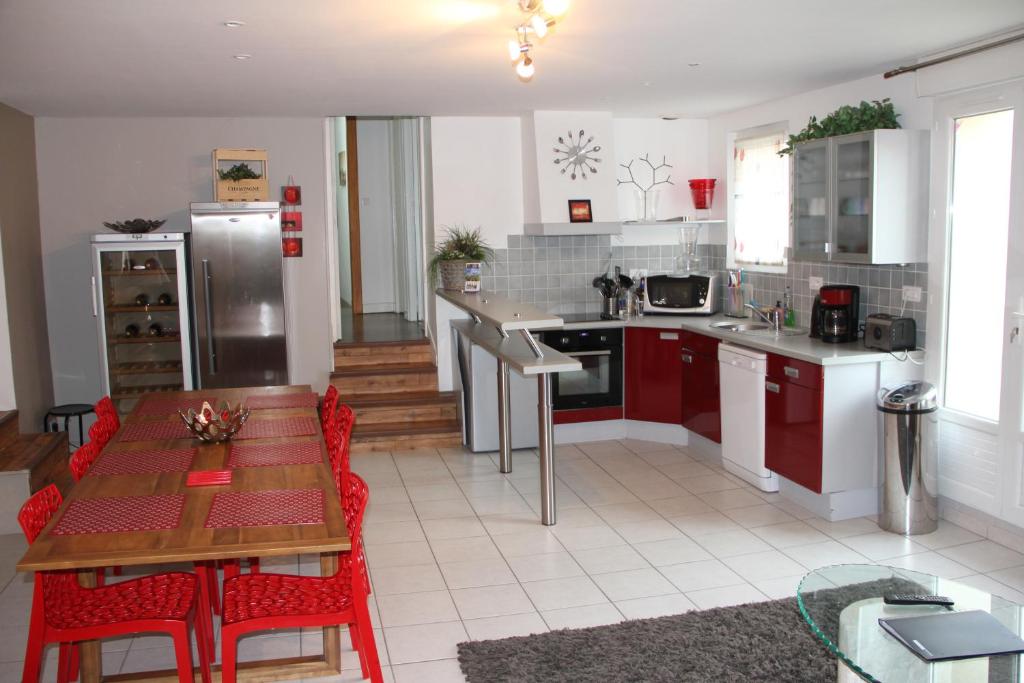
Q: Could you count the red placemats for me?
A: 8